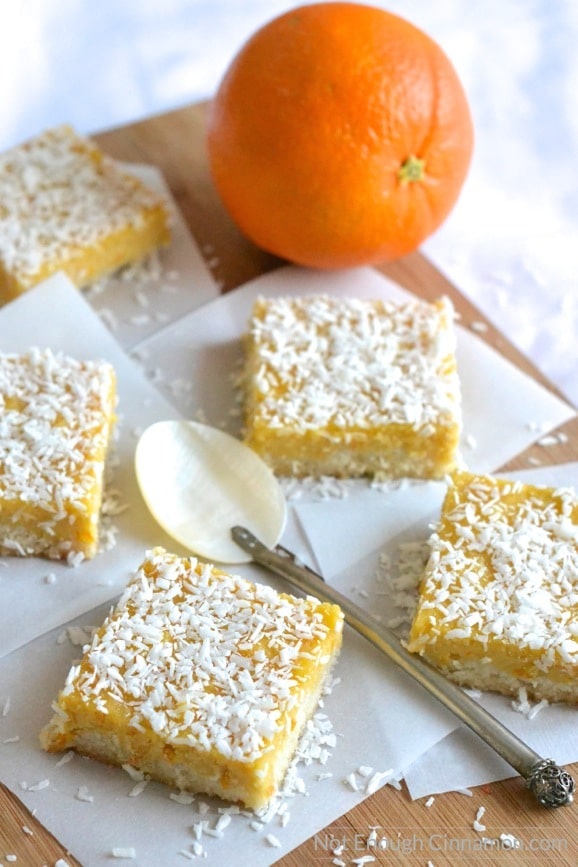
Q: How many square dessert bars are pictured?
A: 5